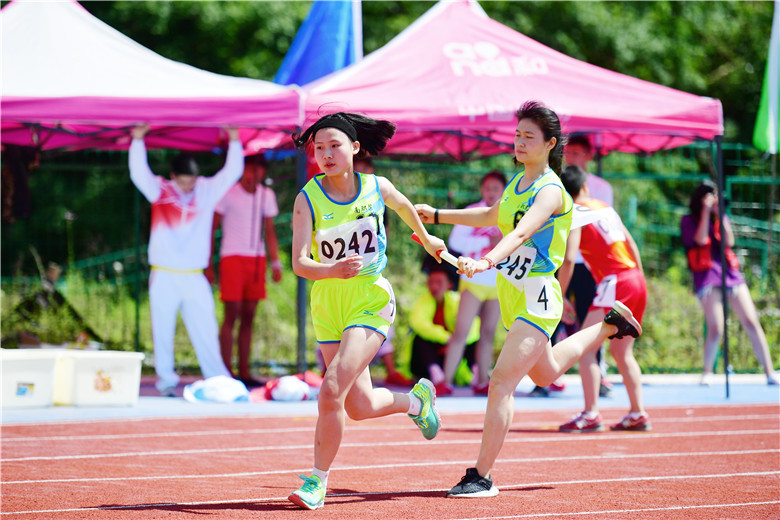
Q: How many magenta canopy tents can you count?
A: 2